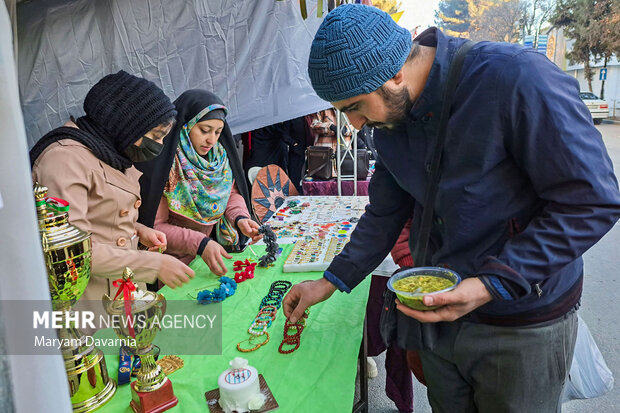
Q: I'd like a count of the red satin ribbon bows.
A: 1